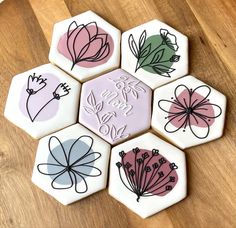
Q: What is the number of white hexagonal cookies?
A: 6